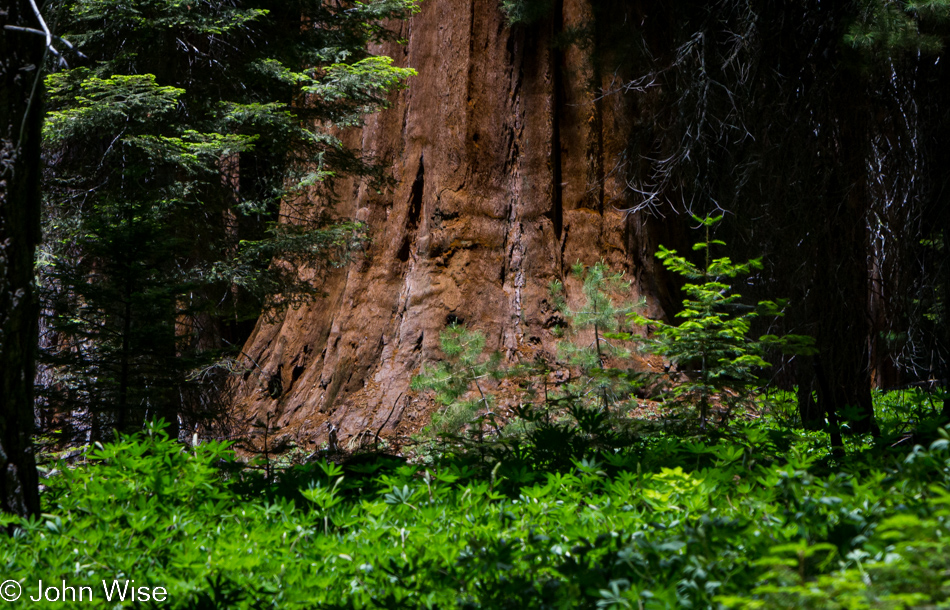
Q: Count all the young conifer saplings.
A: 3